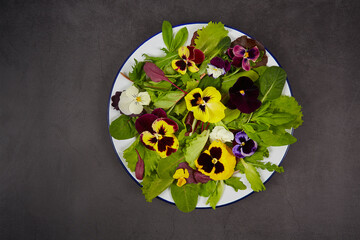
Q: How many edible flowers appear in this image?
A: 11